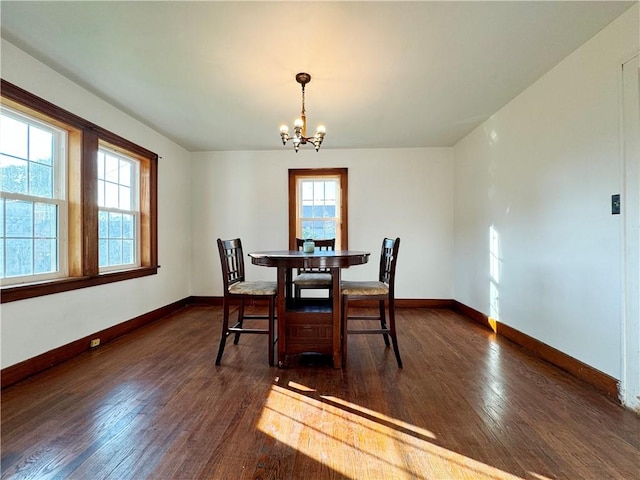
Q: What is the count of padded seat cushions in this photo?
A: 3